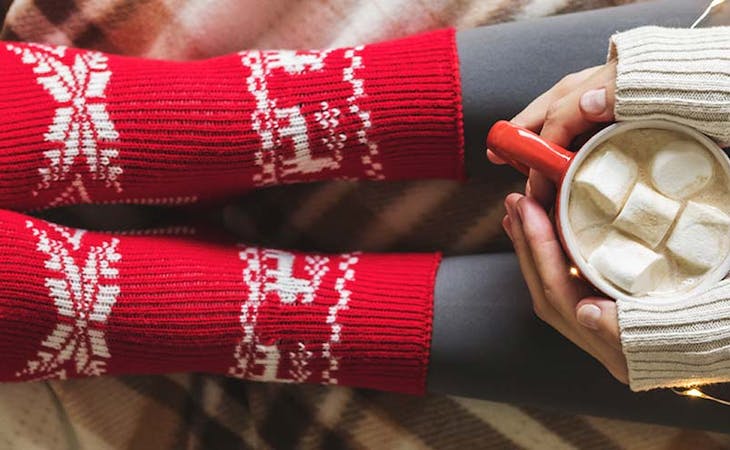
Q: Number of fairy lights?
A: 3